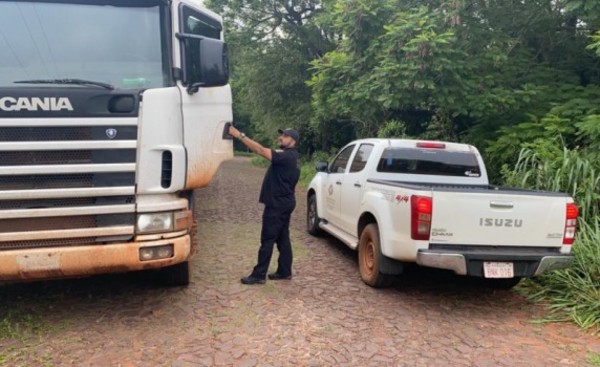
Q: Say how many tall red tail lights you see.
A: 2